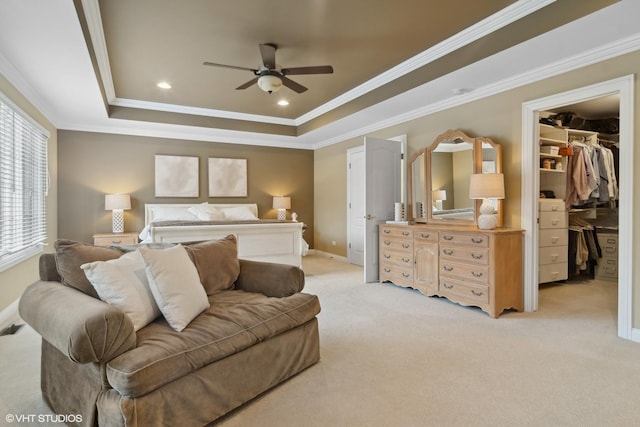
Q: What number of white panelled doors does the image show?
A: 2